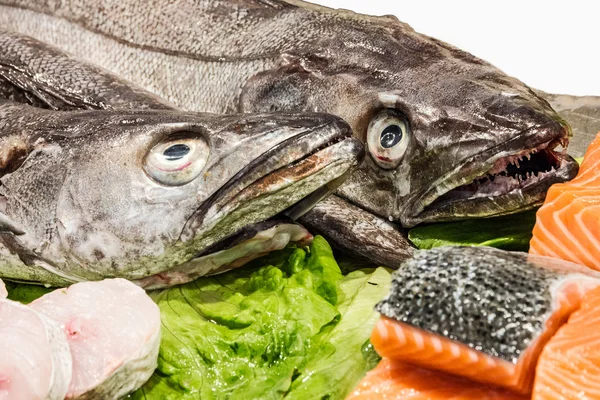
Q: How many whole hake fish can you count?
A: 2